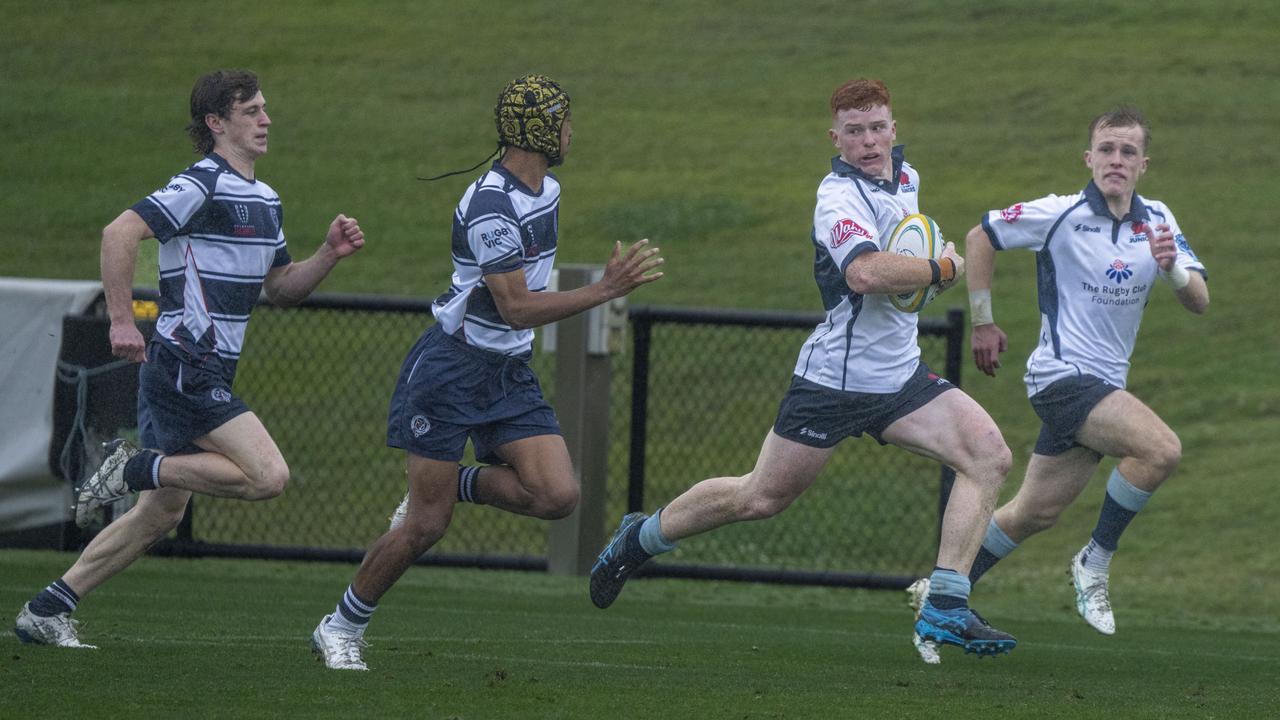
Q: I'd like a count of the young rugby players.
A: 4